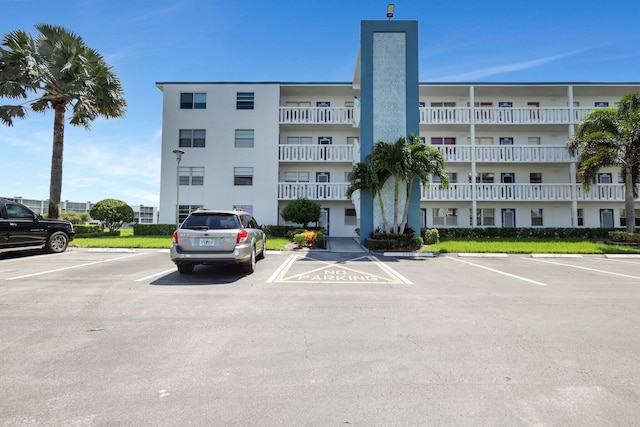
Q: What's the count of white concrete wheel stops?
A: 7